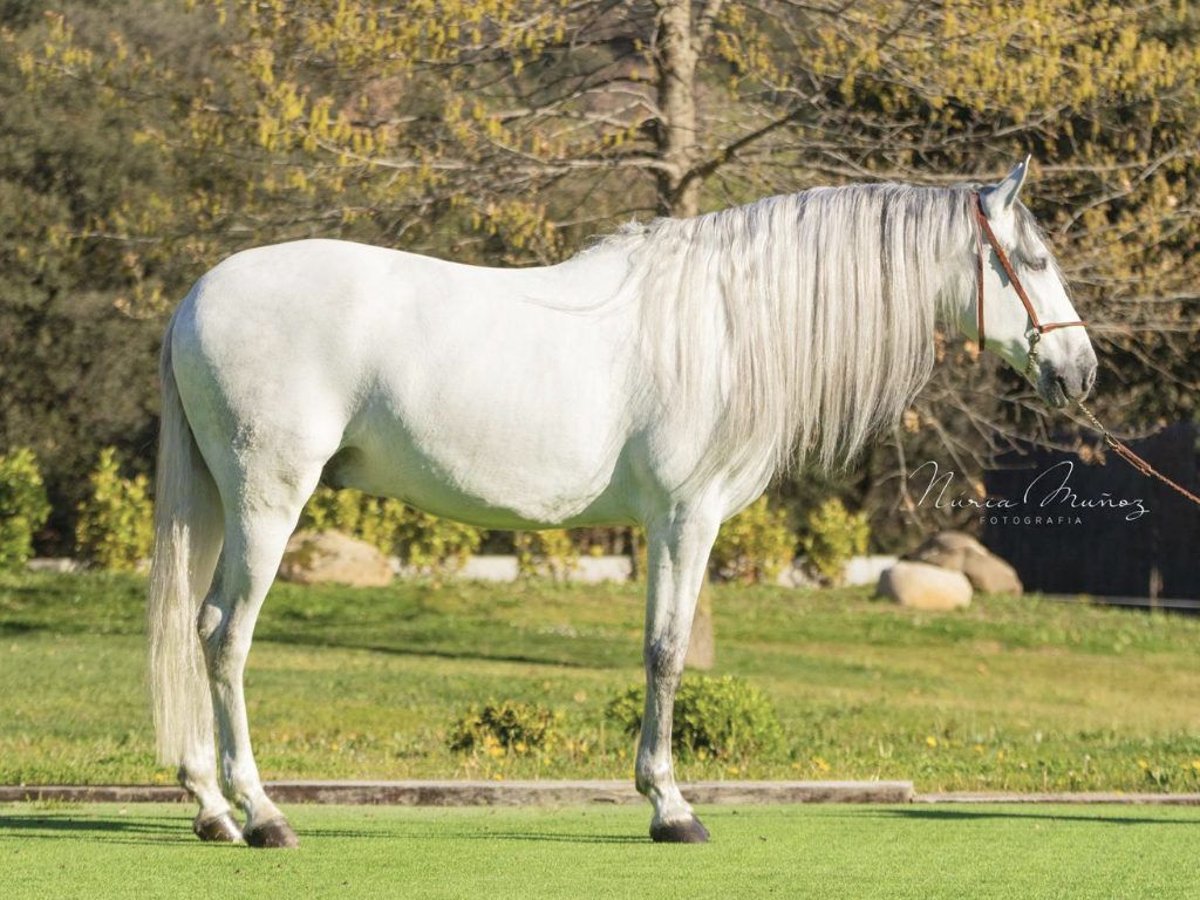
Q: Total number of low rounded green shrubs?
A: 2